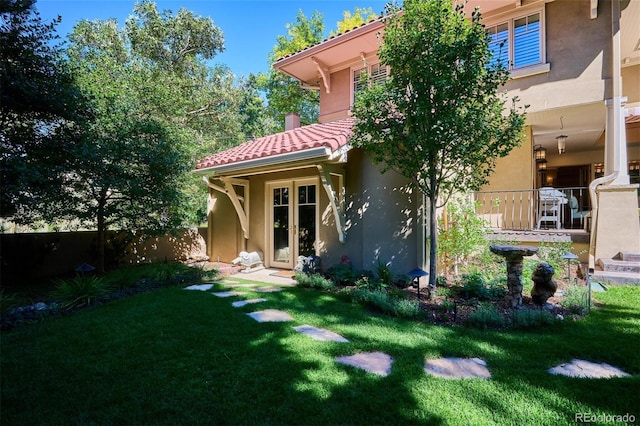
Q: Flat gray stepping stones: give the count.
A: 11